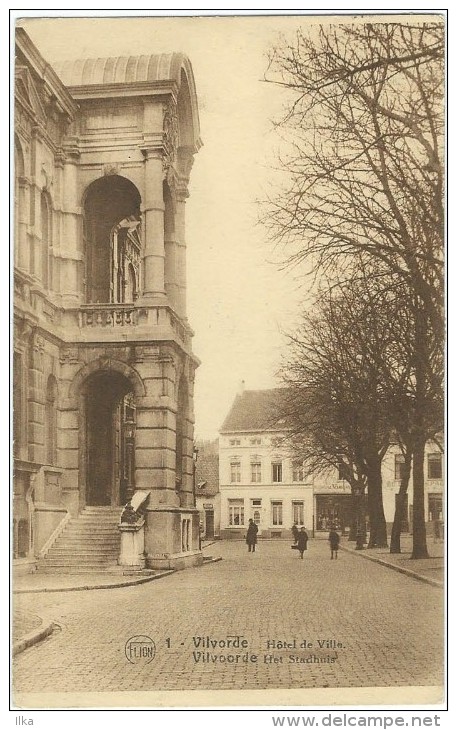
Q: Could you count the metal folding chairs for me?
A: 0